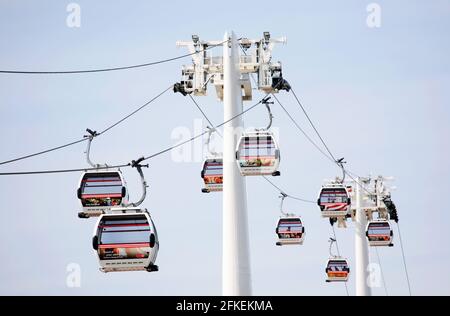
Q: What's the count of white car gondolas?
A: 8